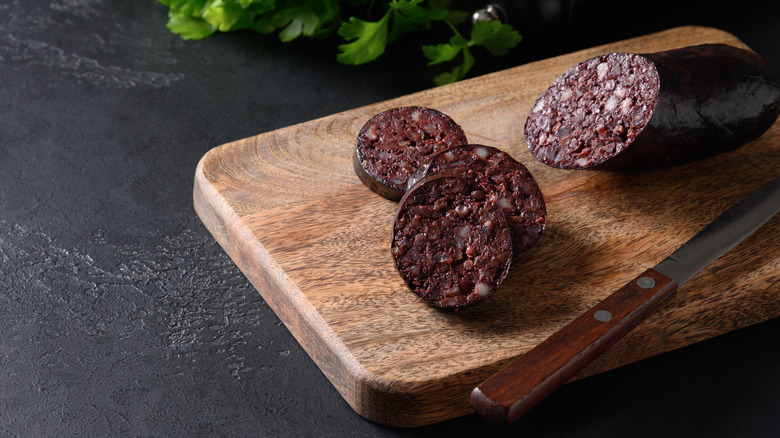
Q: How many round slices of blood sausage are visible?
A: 3